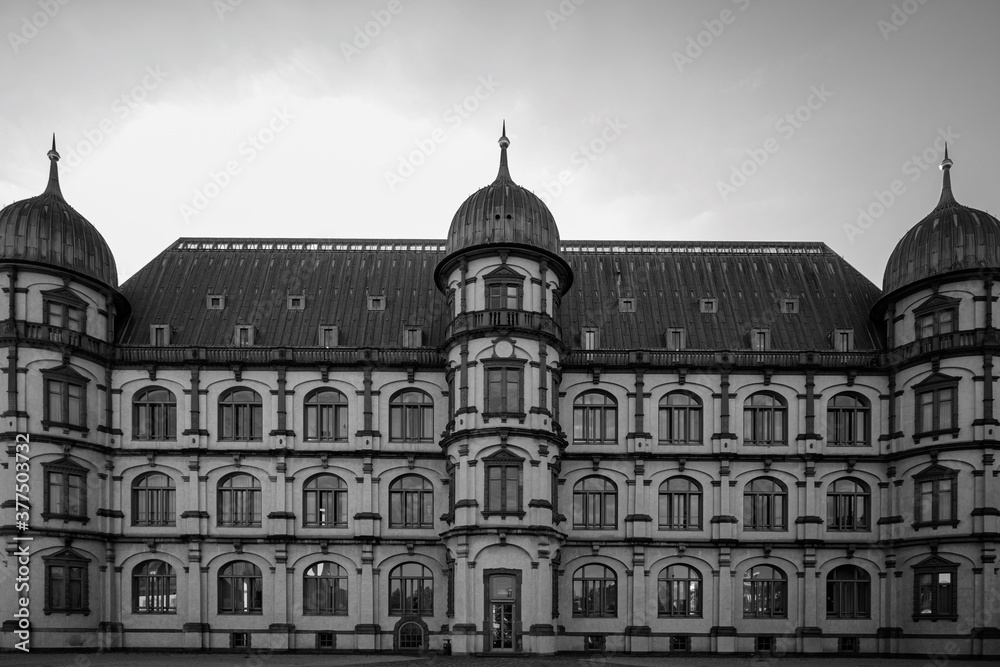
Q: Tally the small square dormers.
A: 6